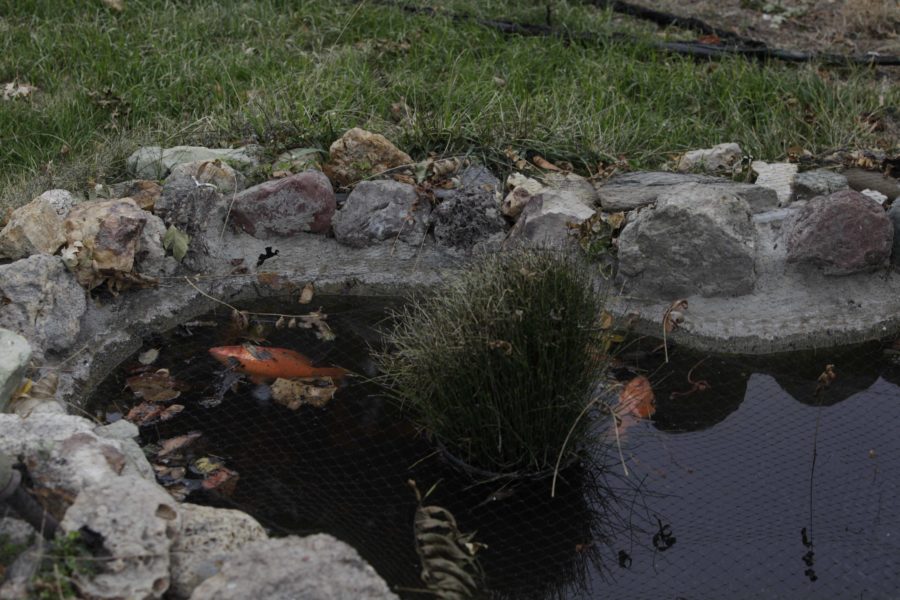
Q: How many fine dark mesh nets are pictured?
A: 1